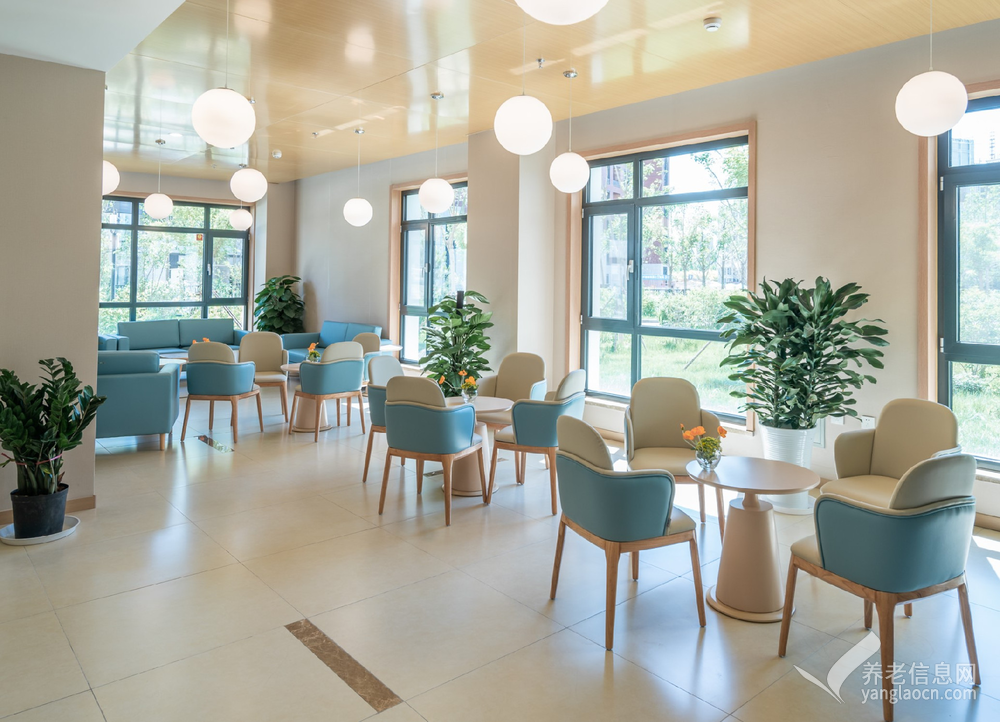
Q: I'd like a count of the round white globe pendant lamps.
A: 11